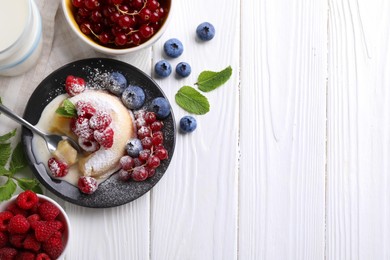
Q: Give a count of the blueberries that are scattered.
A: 5